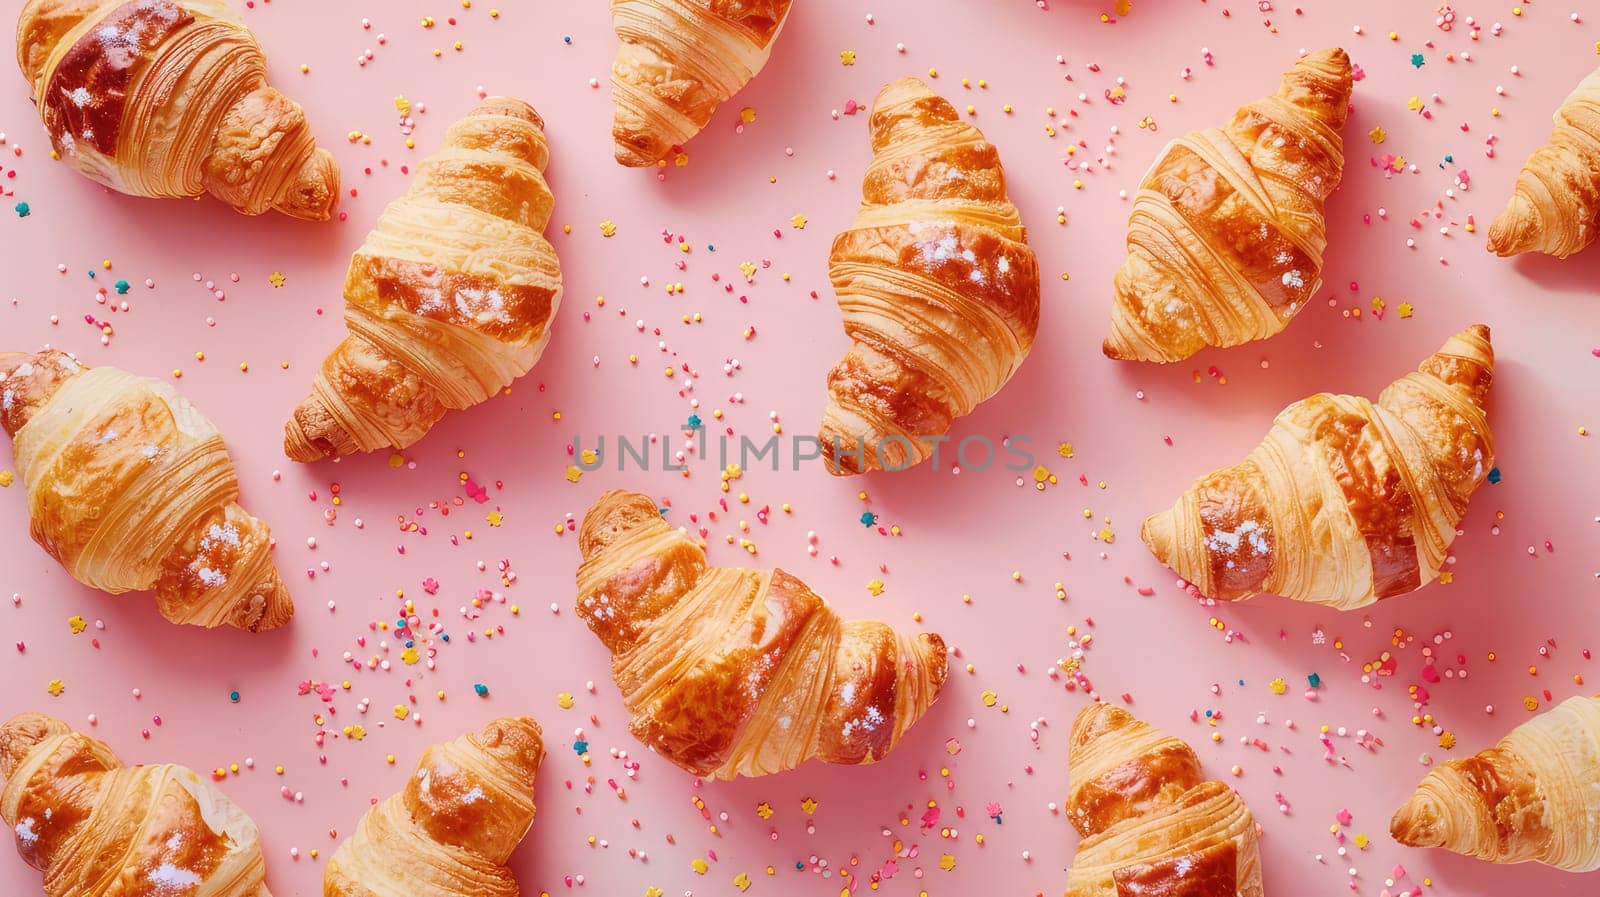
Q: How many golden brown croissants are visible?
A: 13